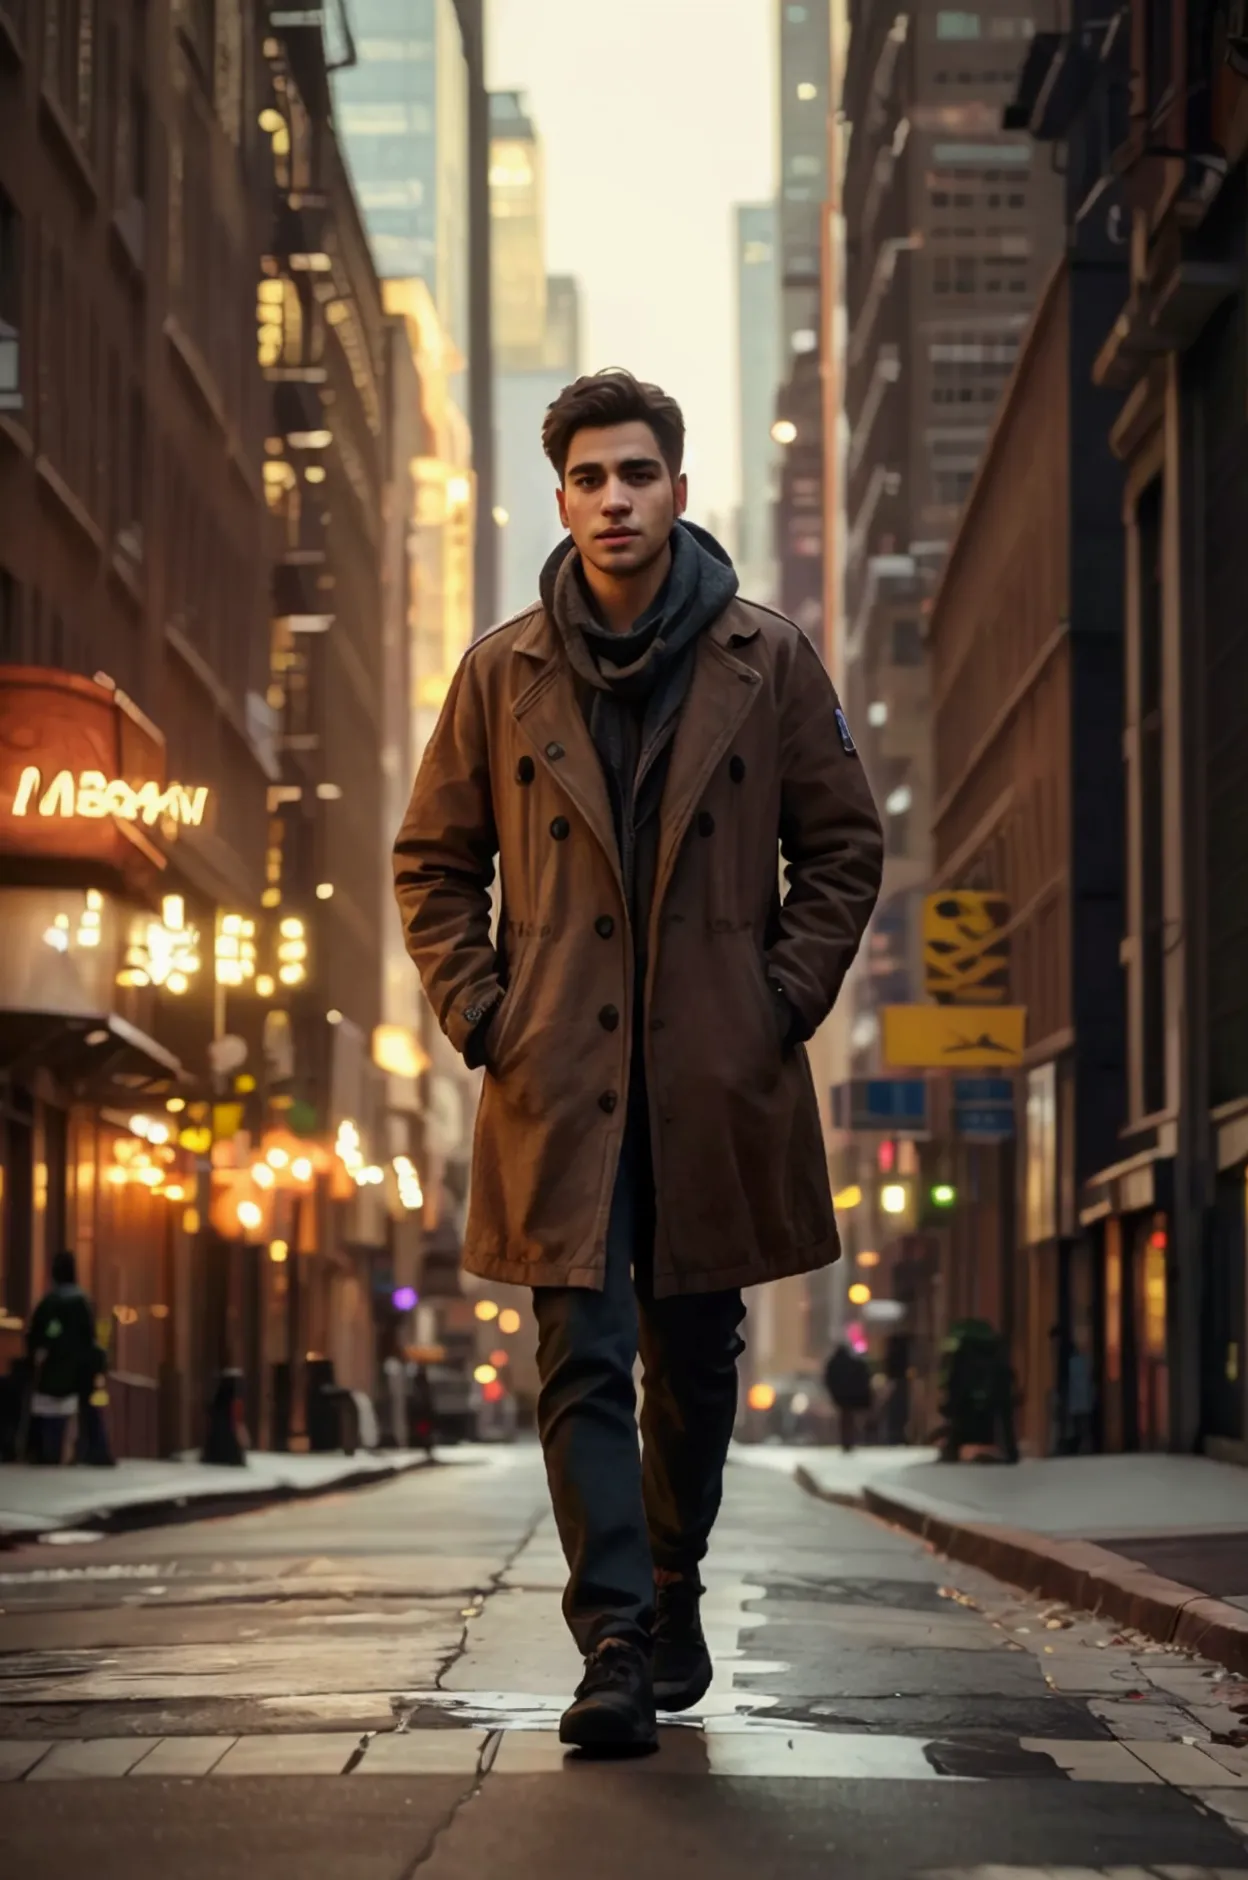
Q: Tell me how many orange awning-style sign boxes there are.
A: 1